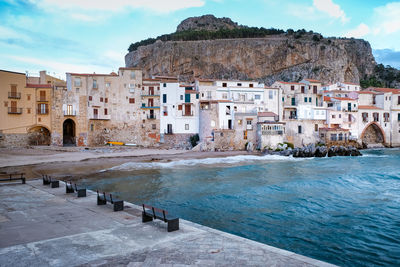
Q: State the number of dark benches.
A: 5